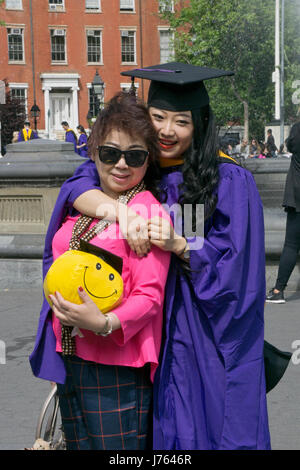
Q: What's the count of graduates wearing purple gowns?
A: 4